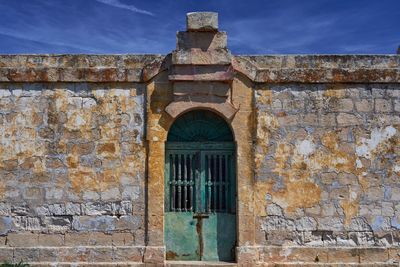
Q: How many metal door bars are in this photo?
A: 8